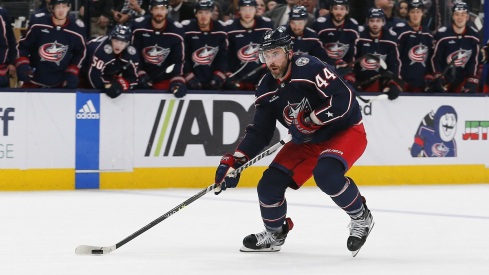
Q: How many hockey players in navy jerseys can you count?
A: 12